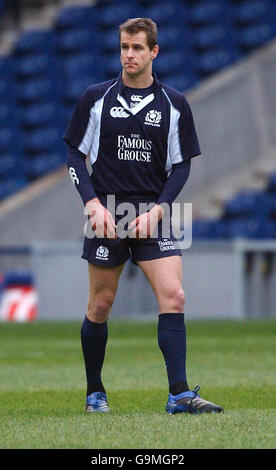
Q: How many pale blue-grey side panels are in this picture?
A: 2